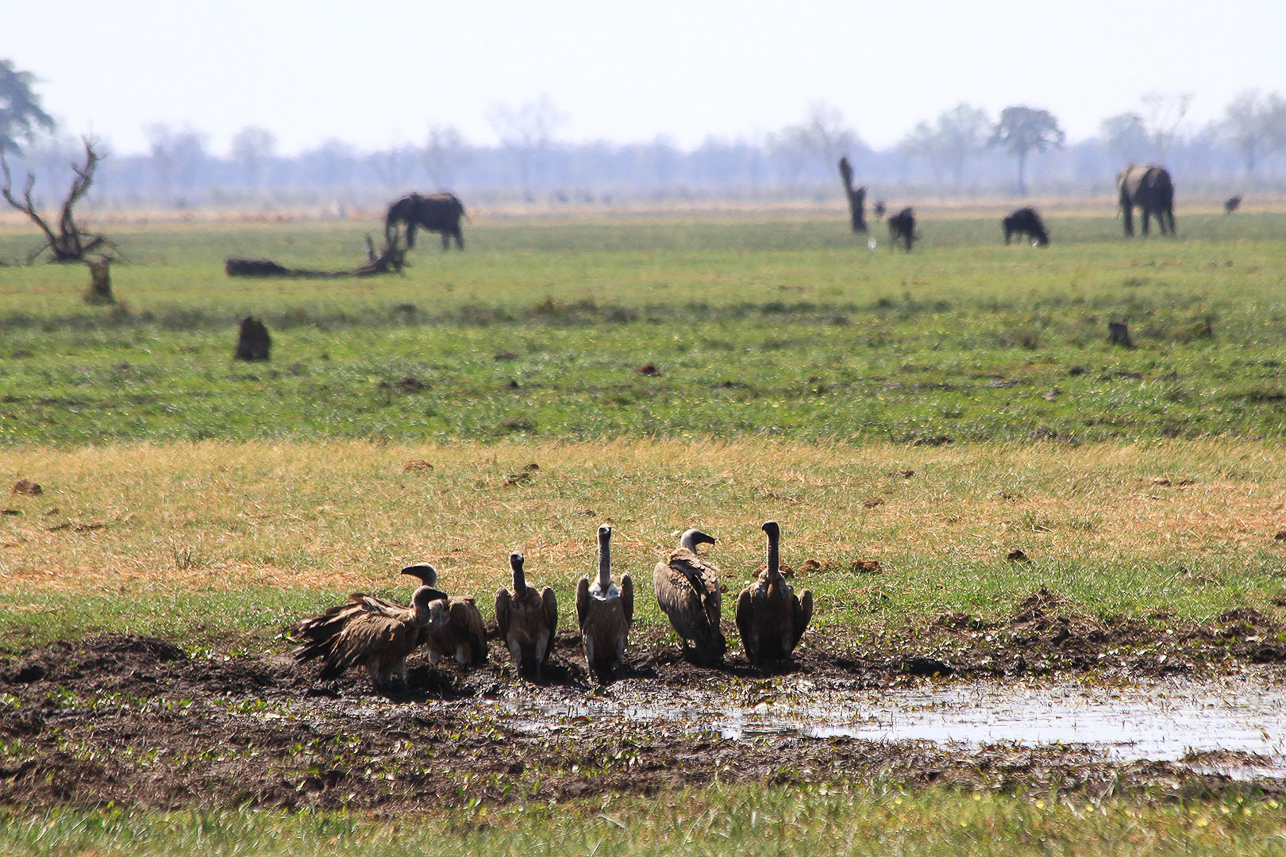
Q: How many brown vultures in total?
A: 6